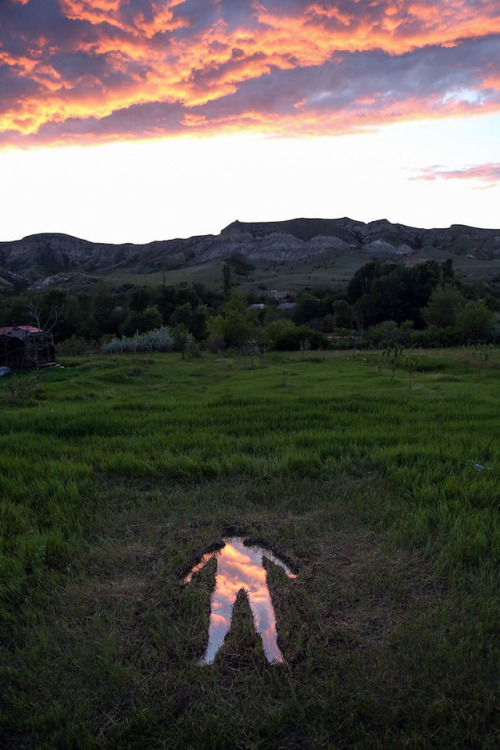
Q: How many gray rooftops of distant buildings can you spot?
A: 2